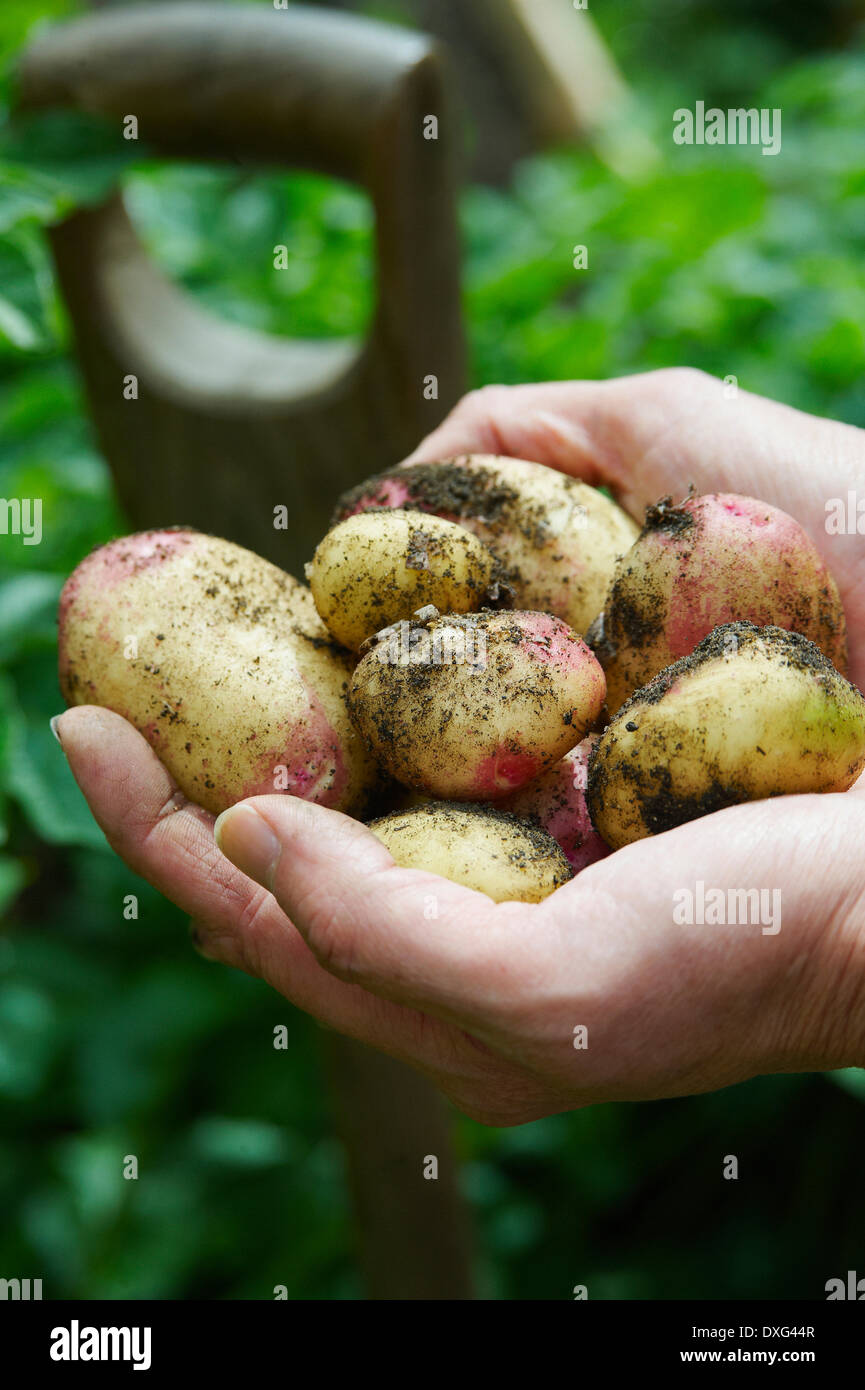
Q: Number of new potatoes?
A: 8